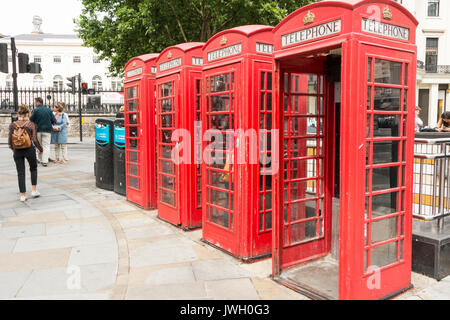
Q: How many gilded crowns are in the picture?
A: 5